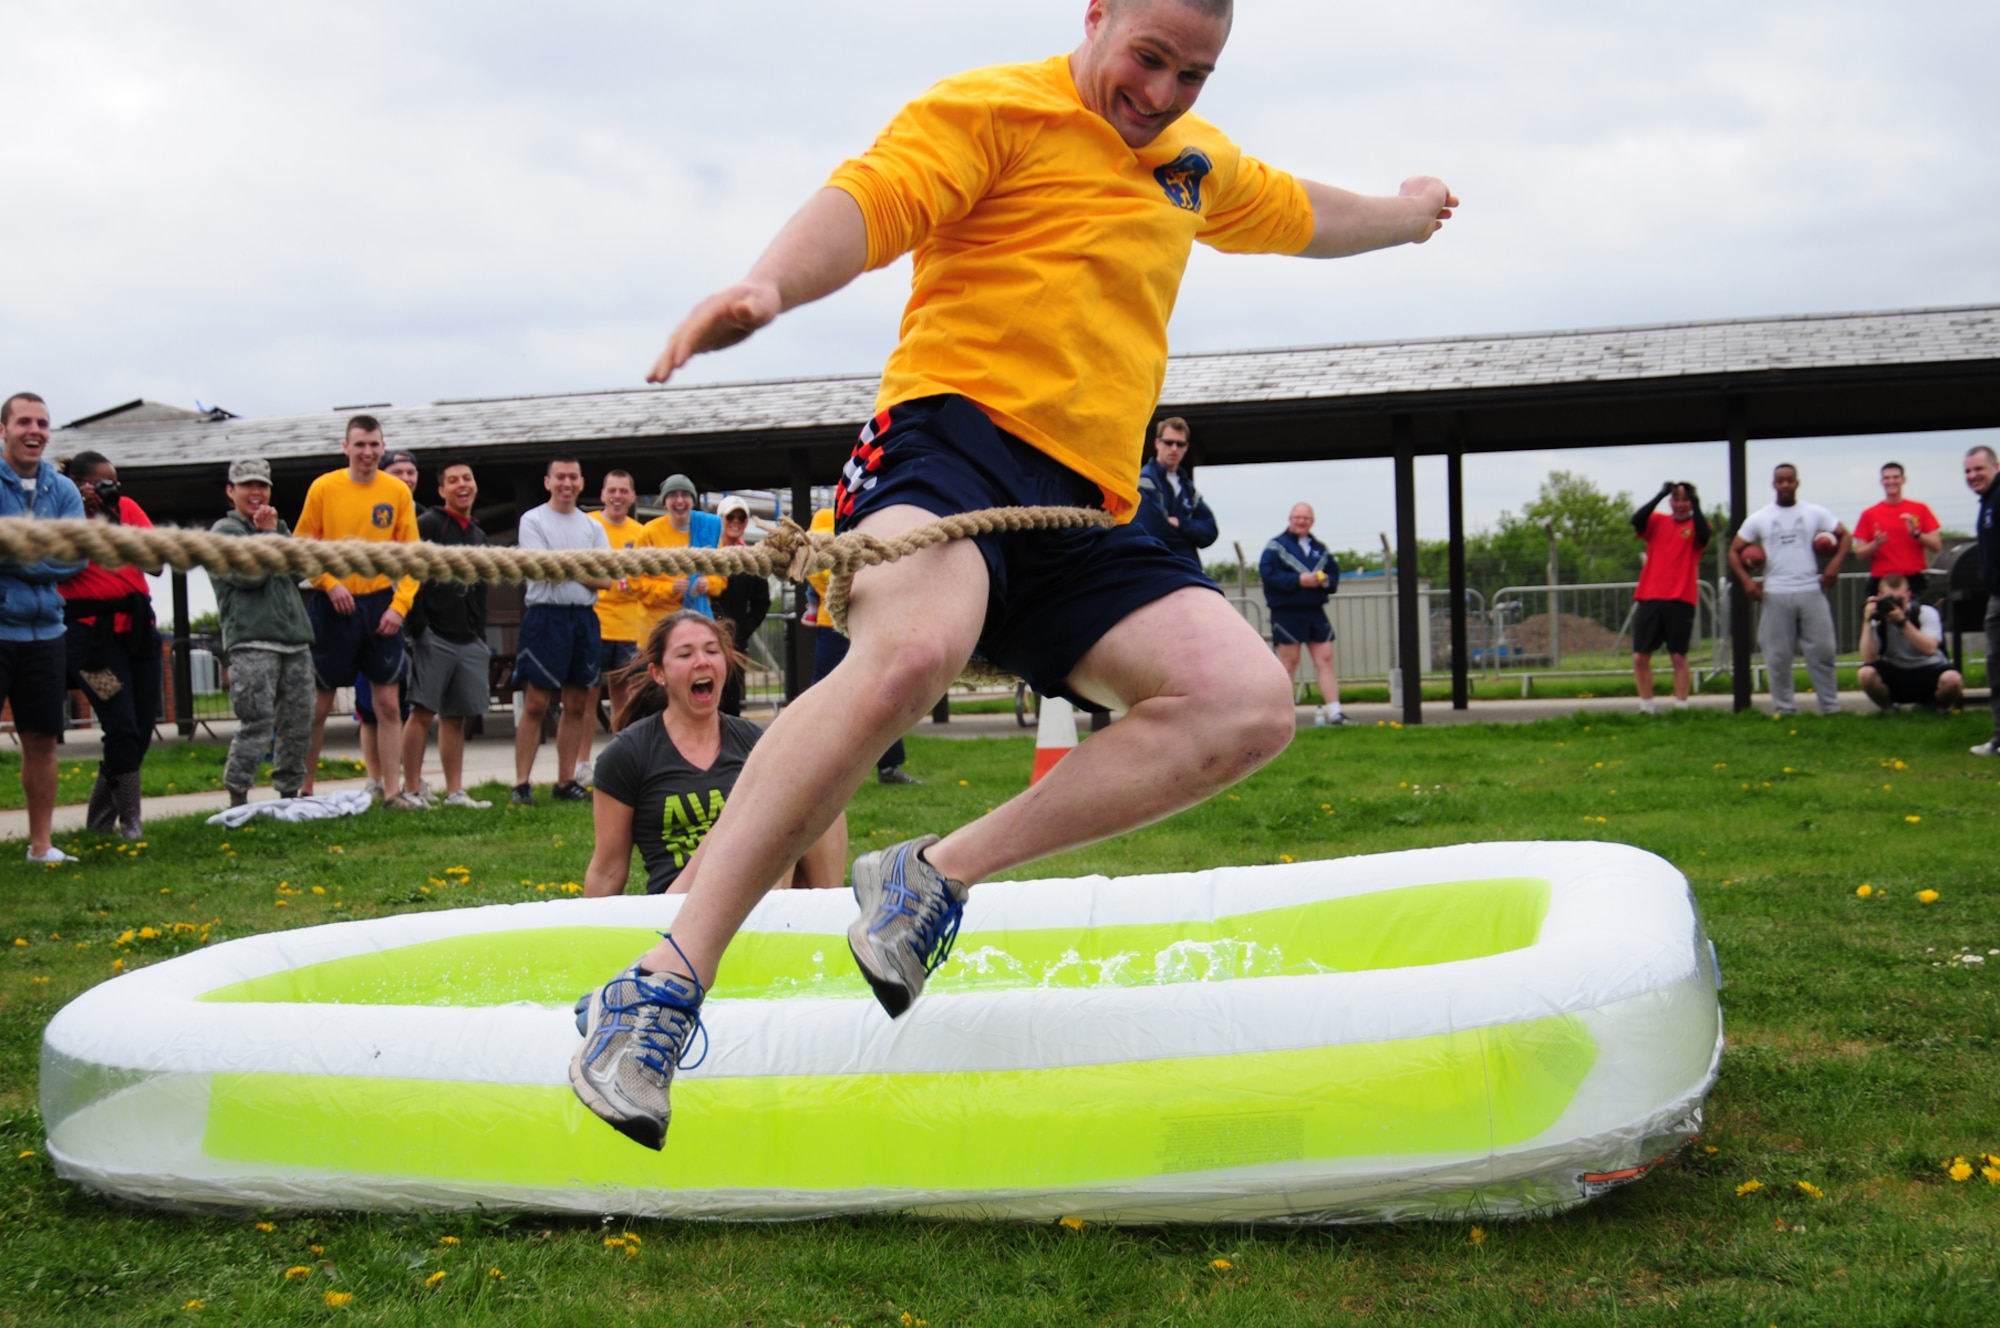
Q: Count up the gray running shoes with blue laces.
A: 2